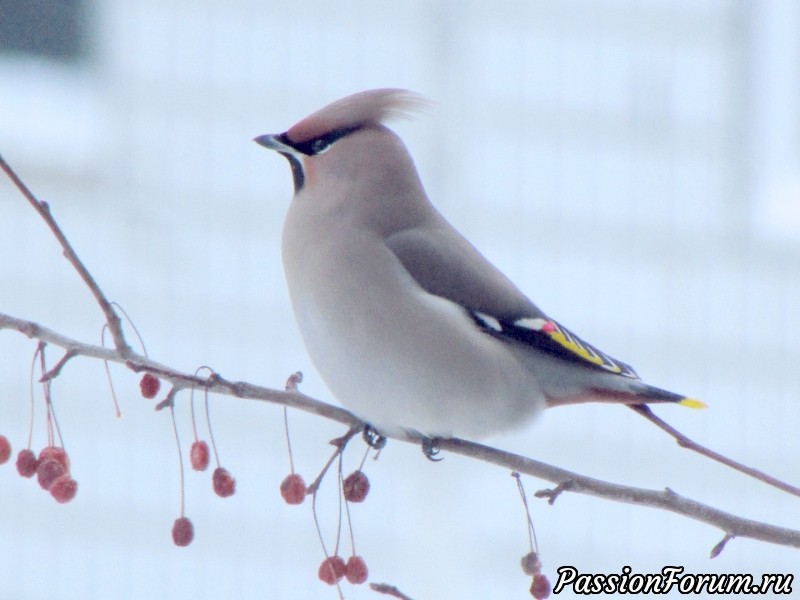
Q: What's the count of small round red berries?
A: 15